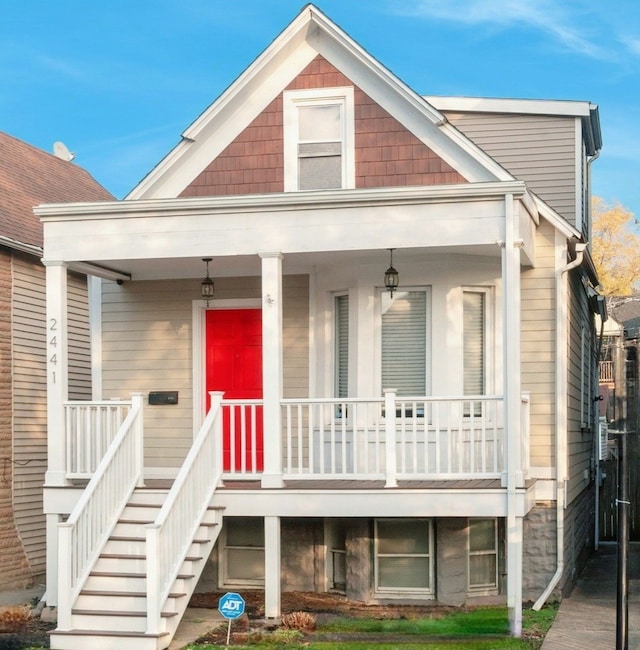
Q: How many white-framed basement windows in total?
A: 4